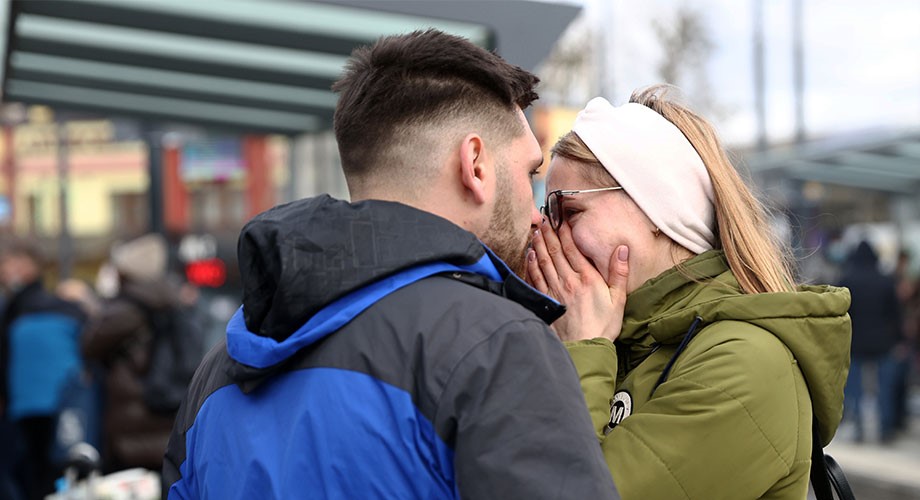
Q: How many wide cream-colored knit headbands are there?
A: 1